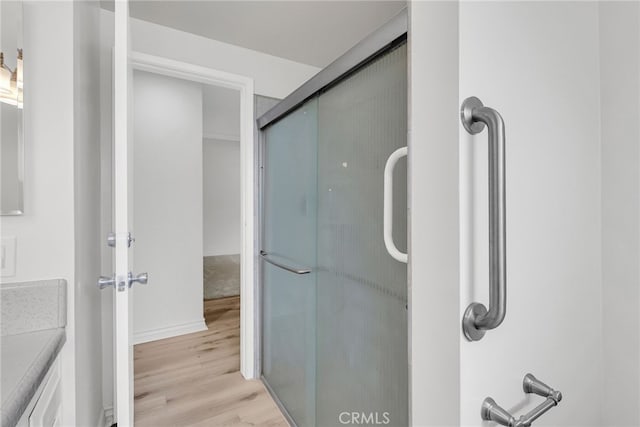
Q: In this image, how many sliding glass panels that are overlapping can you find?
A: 2